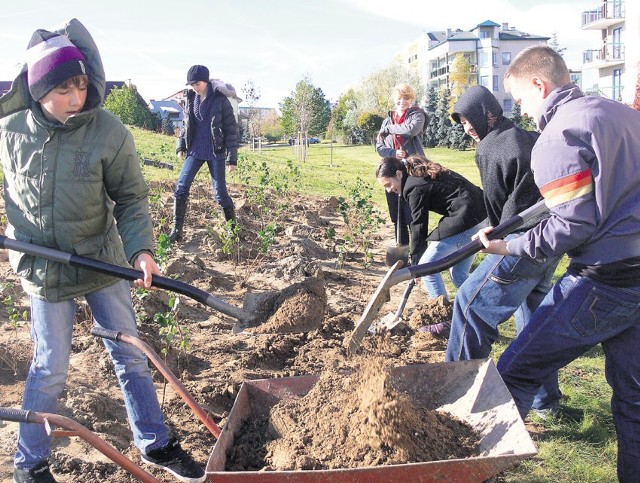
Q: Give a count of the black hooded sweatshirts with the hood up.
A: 1